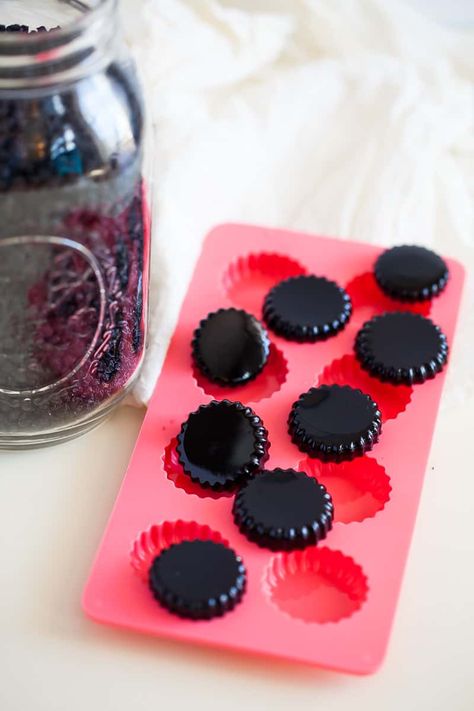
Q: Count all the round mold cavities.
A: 8